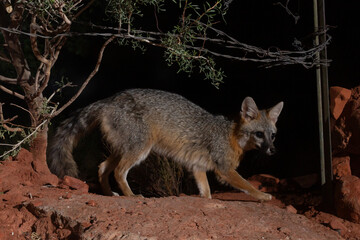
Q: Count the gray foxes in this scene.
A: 1